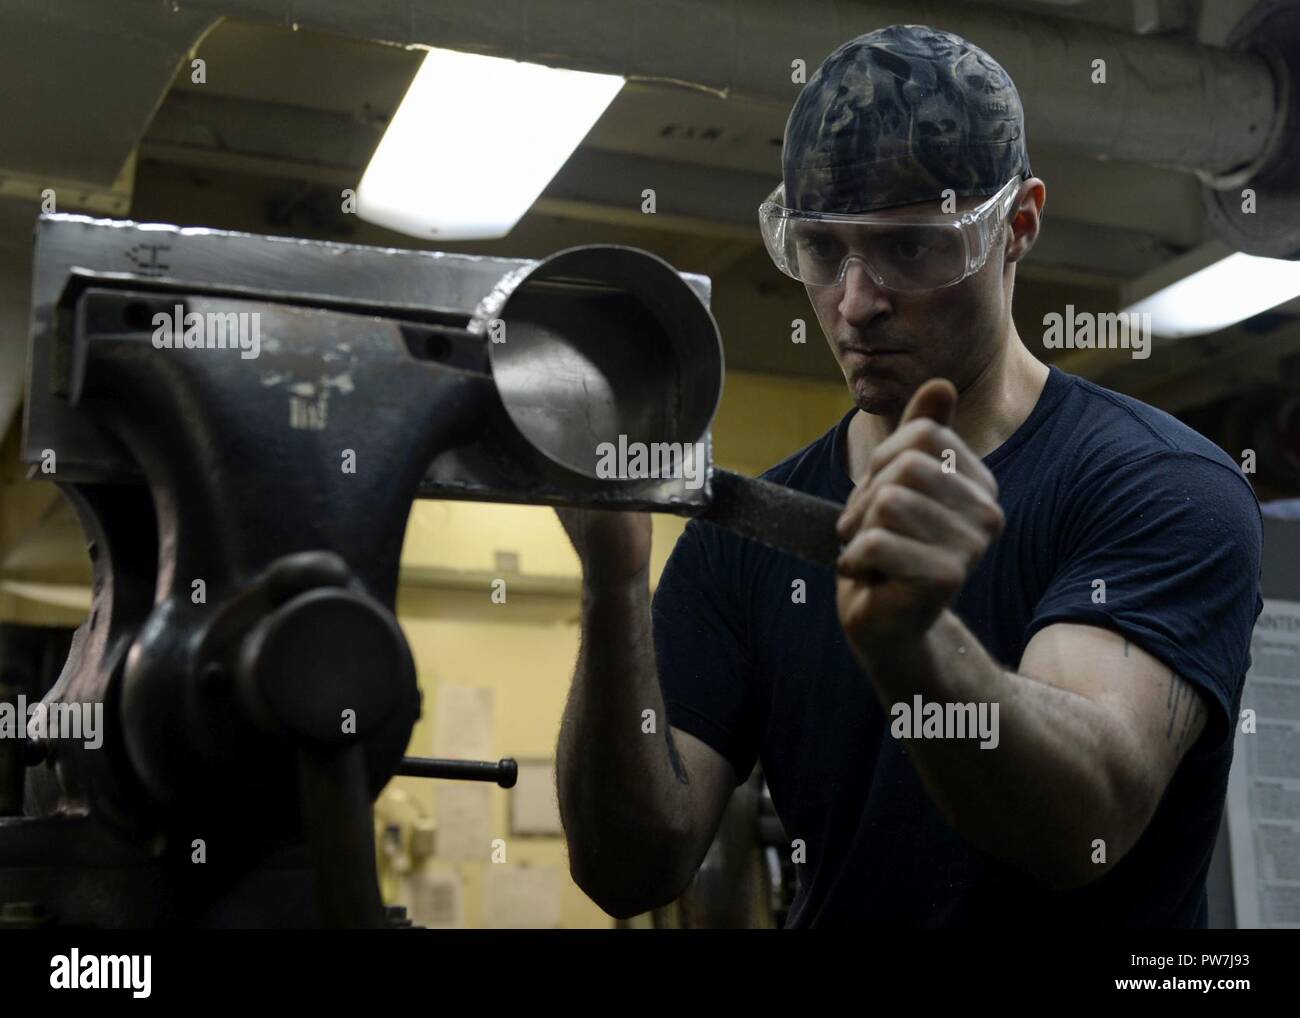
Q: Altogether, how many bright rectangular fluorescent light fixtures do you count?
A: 2